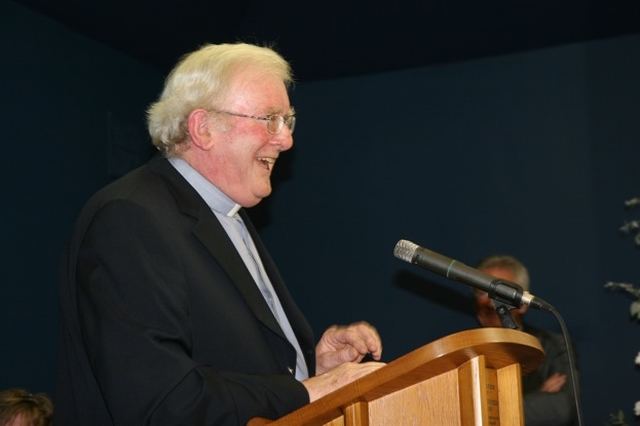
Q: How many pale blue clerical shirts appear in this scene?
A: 1